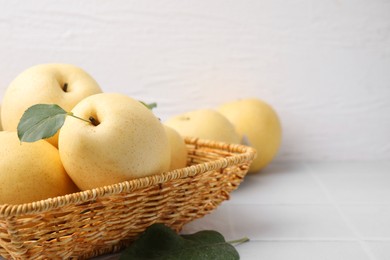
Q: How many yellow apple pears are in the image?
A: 6